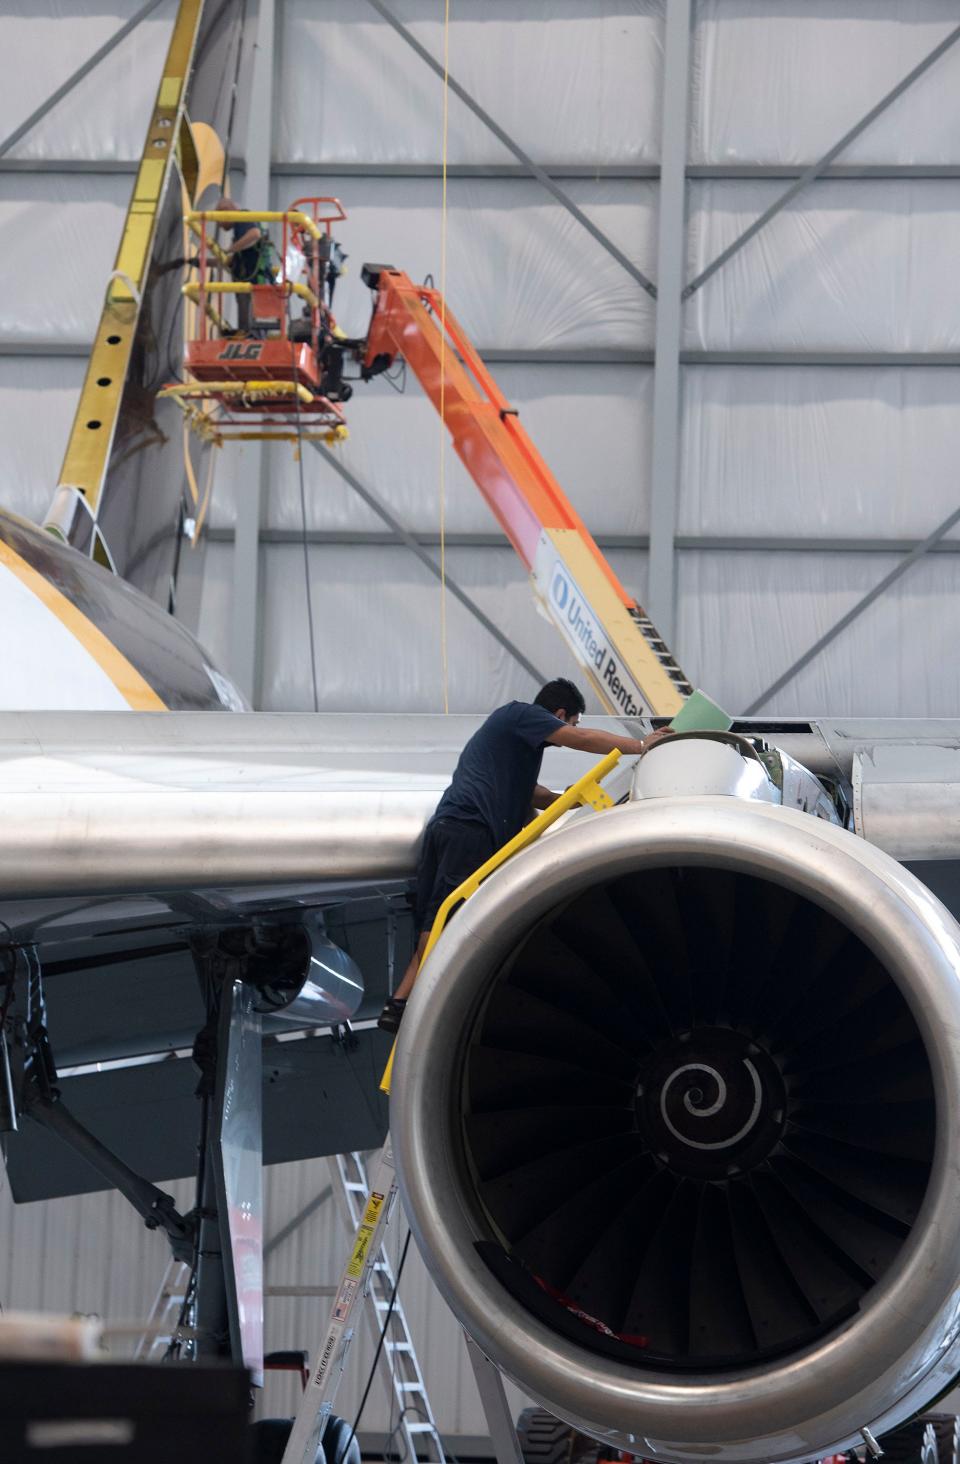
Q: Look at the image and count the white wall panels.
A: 12